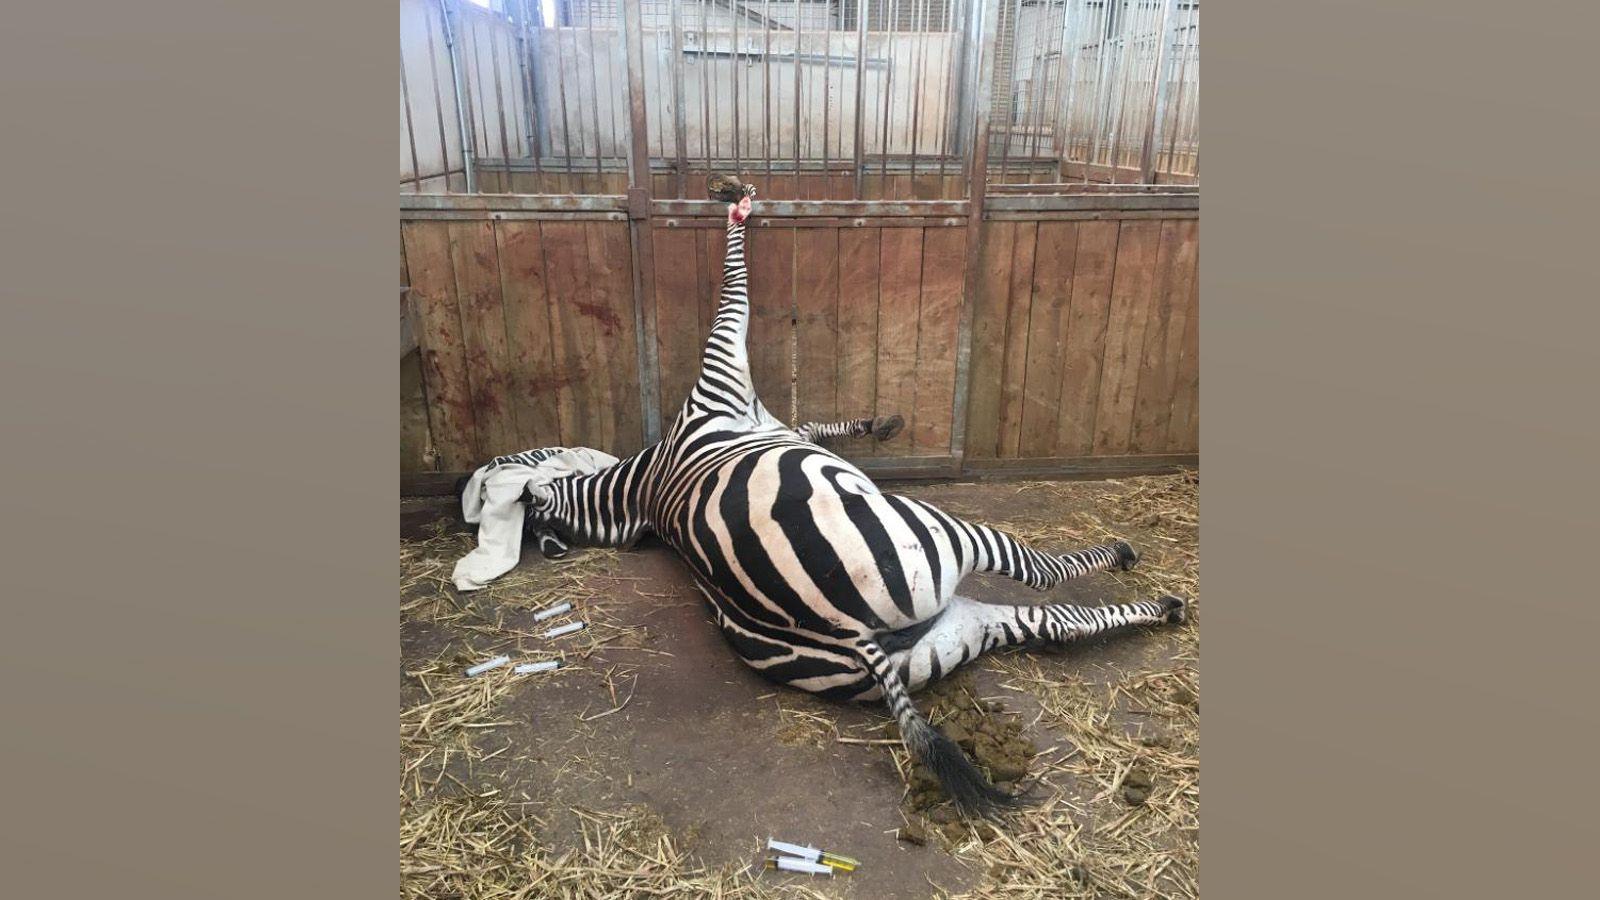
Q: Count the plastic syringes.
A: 6